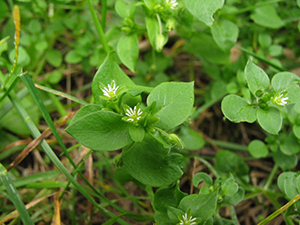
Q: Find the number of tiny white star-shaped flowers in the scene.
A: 5